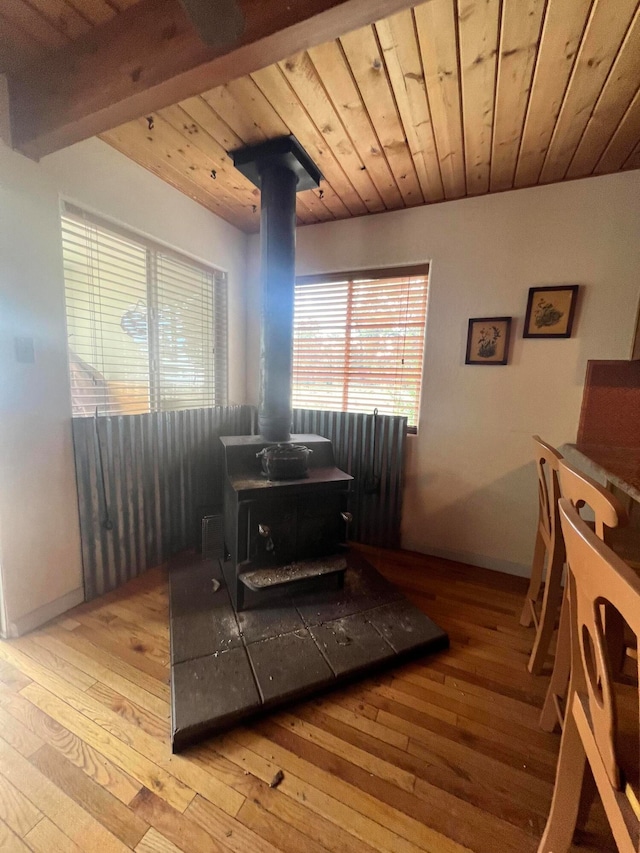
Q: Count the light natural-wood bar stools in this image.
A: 3